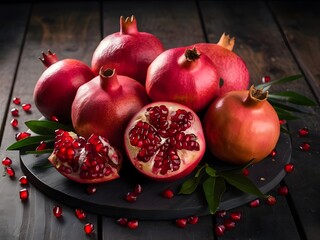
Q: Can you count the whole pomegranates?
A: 6